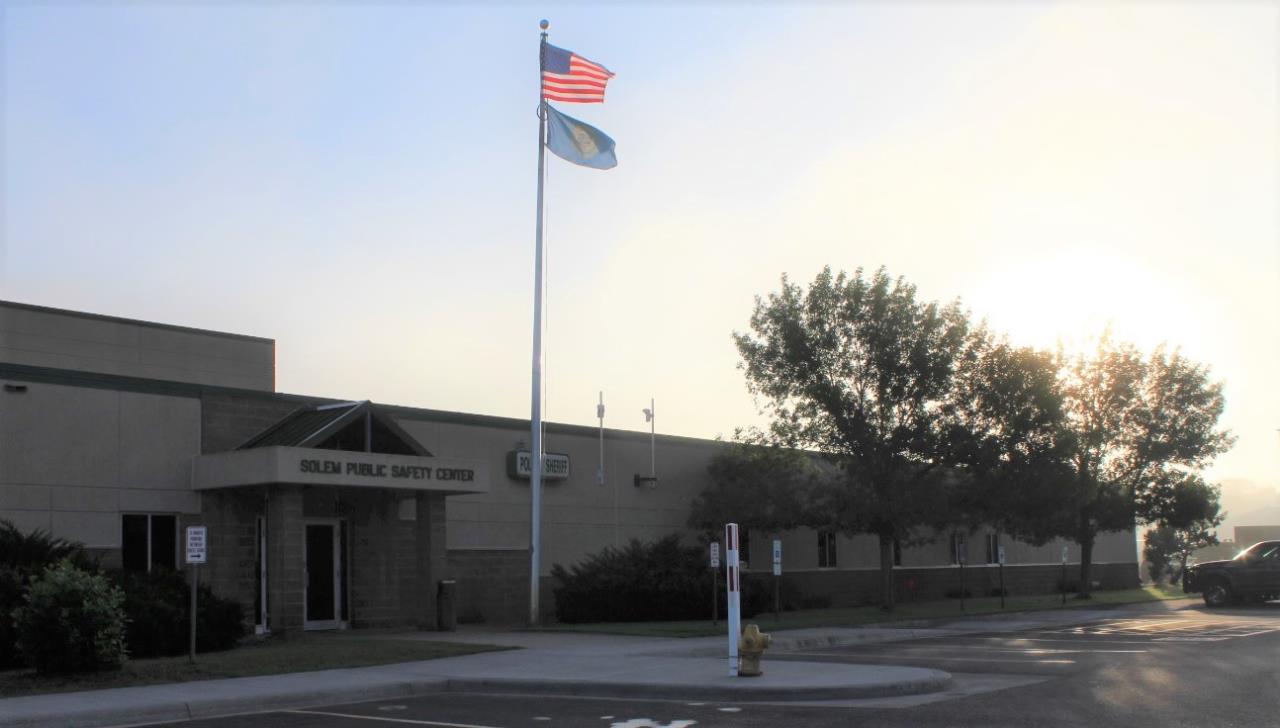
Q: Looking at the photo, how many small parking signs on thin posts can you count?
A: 6